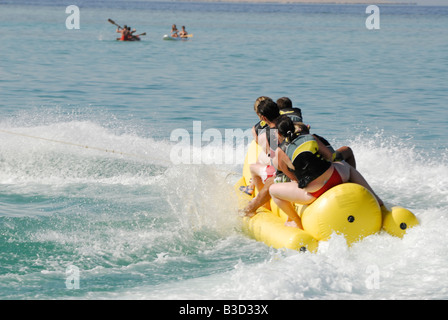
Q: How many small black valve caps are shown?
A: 3